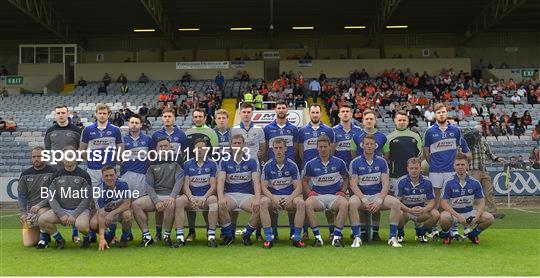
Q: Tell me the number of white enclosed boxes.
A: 1